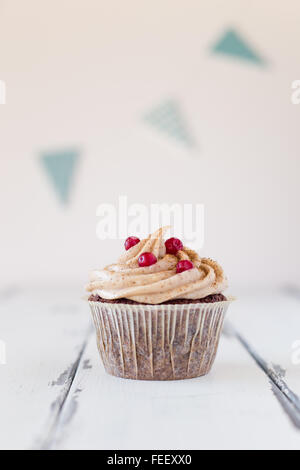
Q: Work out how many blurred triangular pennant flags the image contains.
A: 3